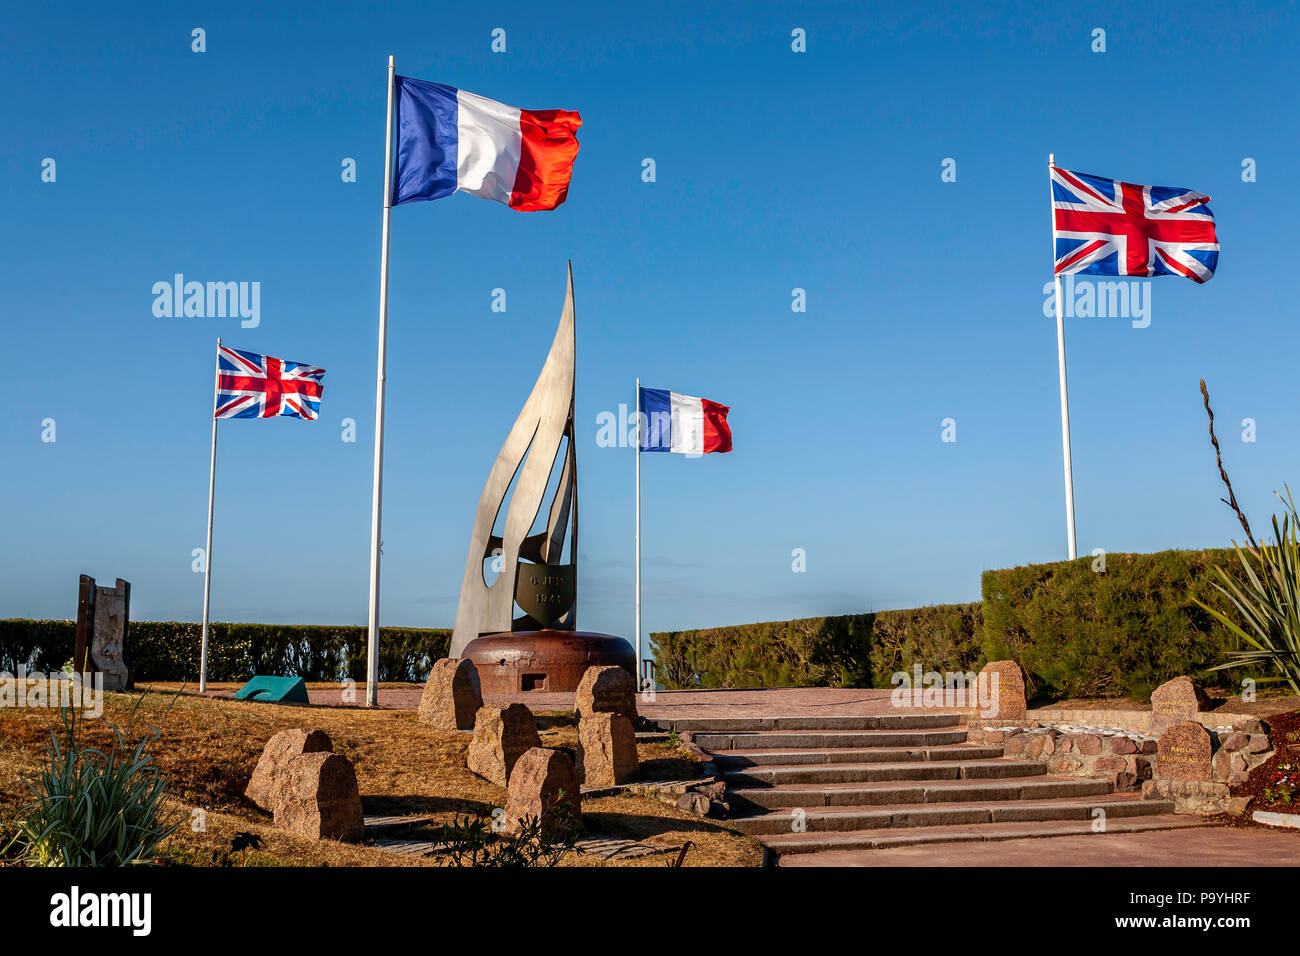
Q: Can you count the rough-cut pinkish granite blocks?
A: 10